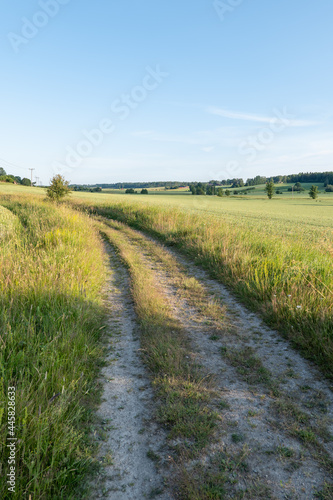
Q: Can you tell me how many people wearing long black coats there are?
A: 0